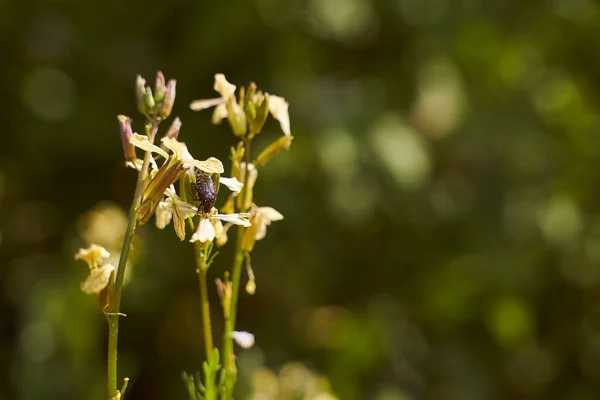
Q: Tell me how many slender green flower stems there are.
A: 3